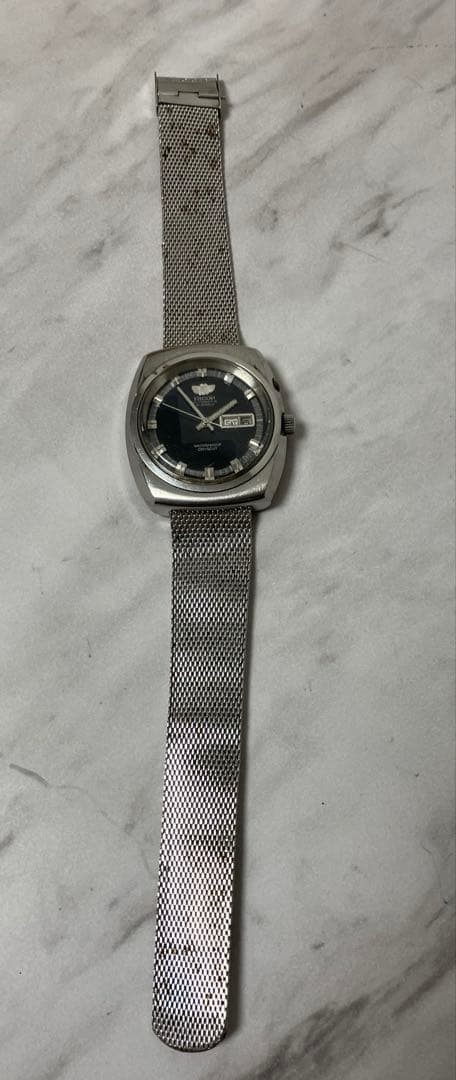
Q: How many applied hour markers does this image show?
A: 11